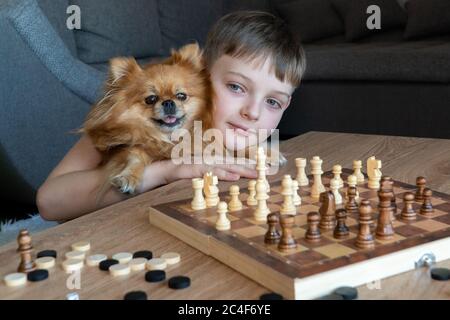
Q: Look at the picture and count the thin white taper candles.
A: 0